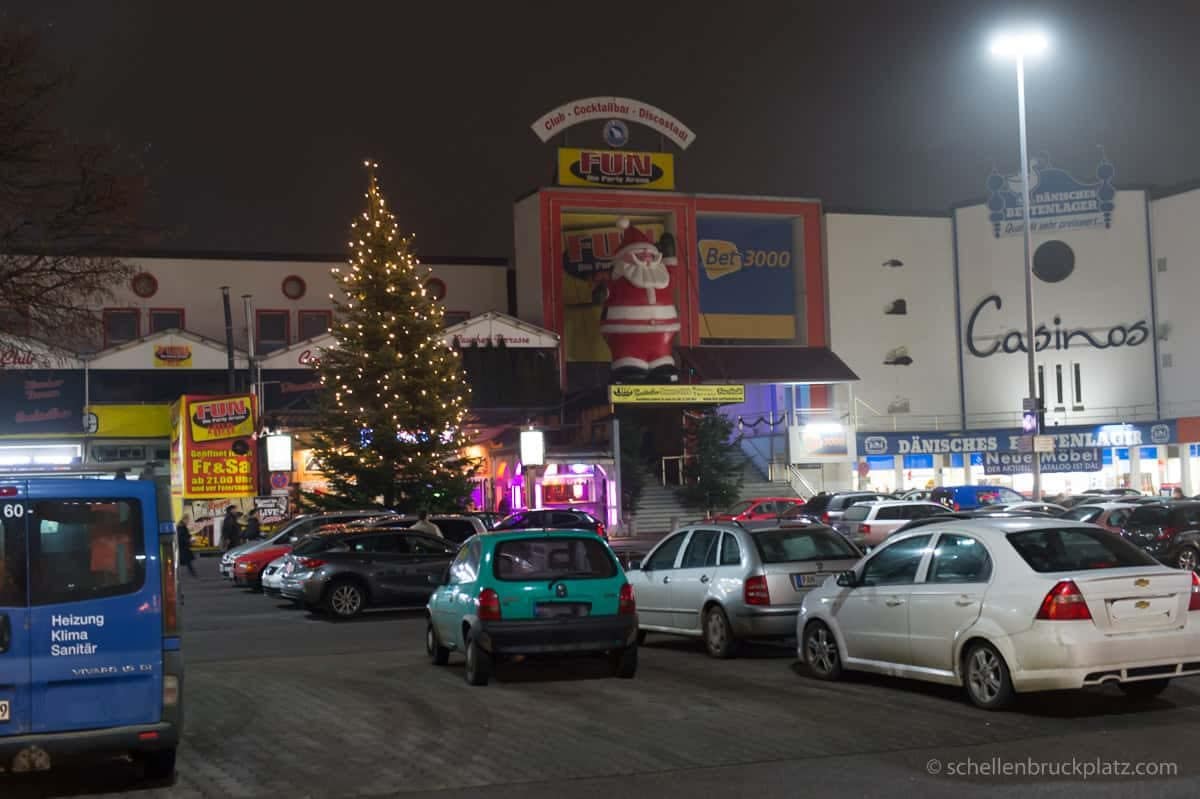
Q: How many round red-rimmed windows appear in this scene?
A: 3